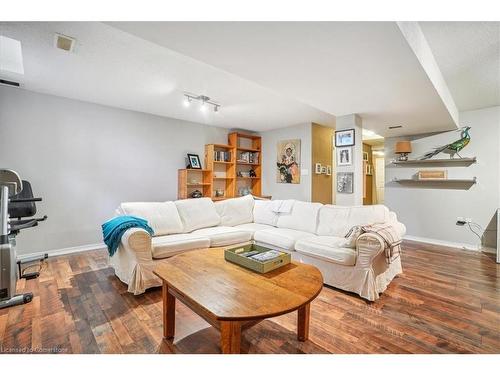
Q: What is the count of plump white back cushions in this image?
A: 6